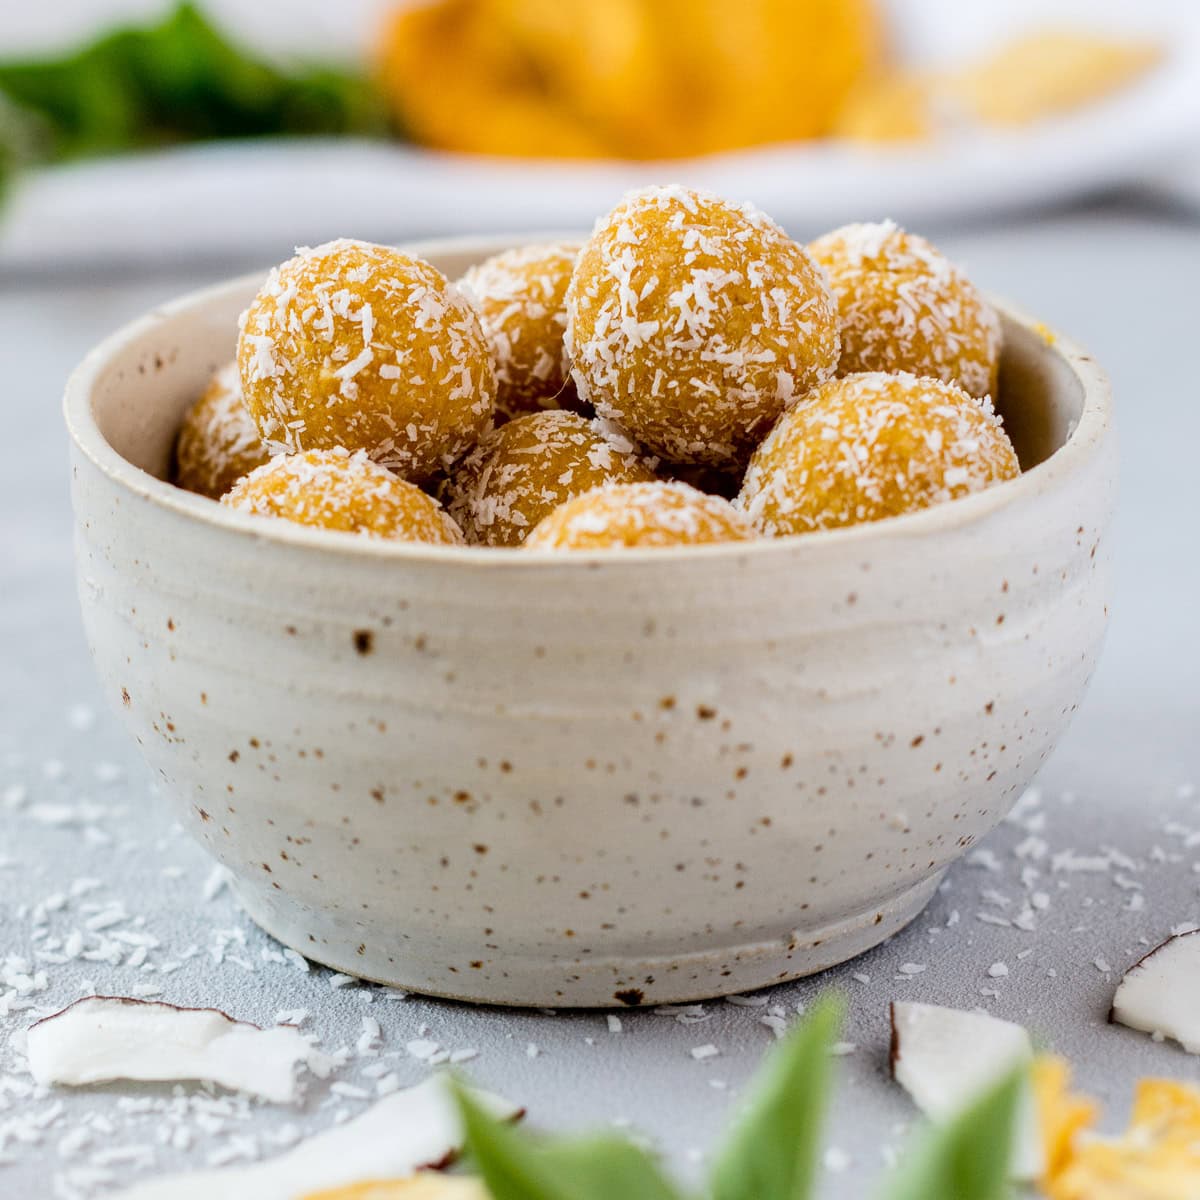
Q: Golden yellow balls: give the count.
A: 9